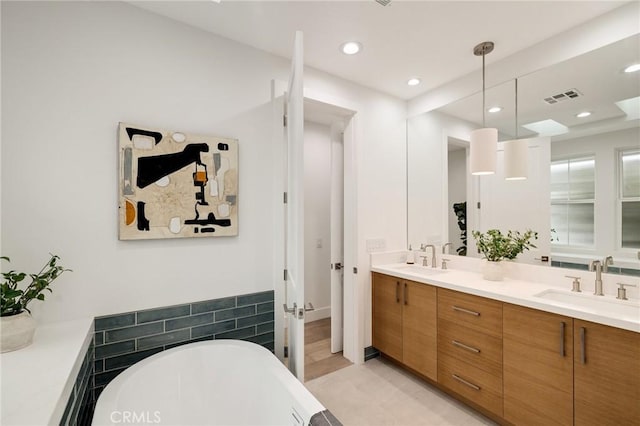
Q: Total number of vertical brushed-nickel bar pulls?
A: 4